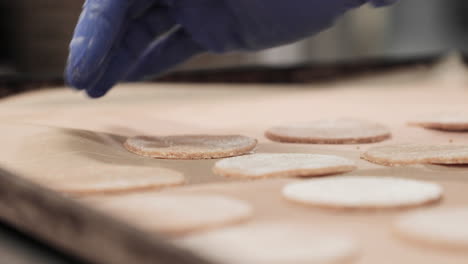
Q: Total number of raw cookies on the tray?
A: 10